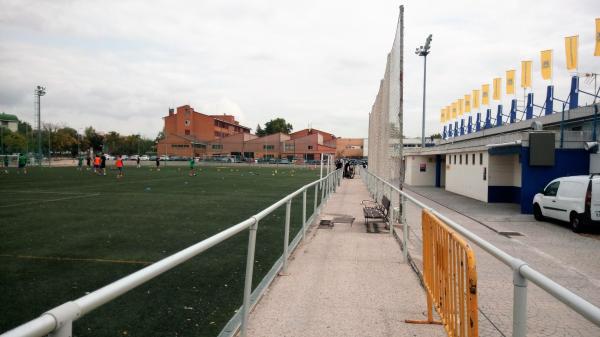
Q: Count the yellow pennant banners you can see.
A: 13